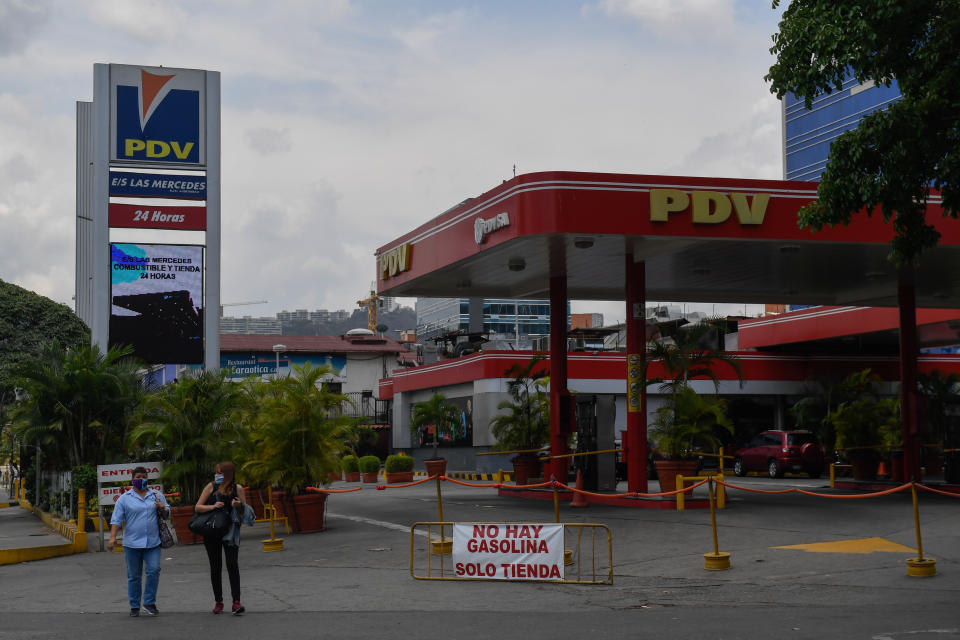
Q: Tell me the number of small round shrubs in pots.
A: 3